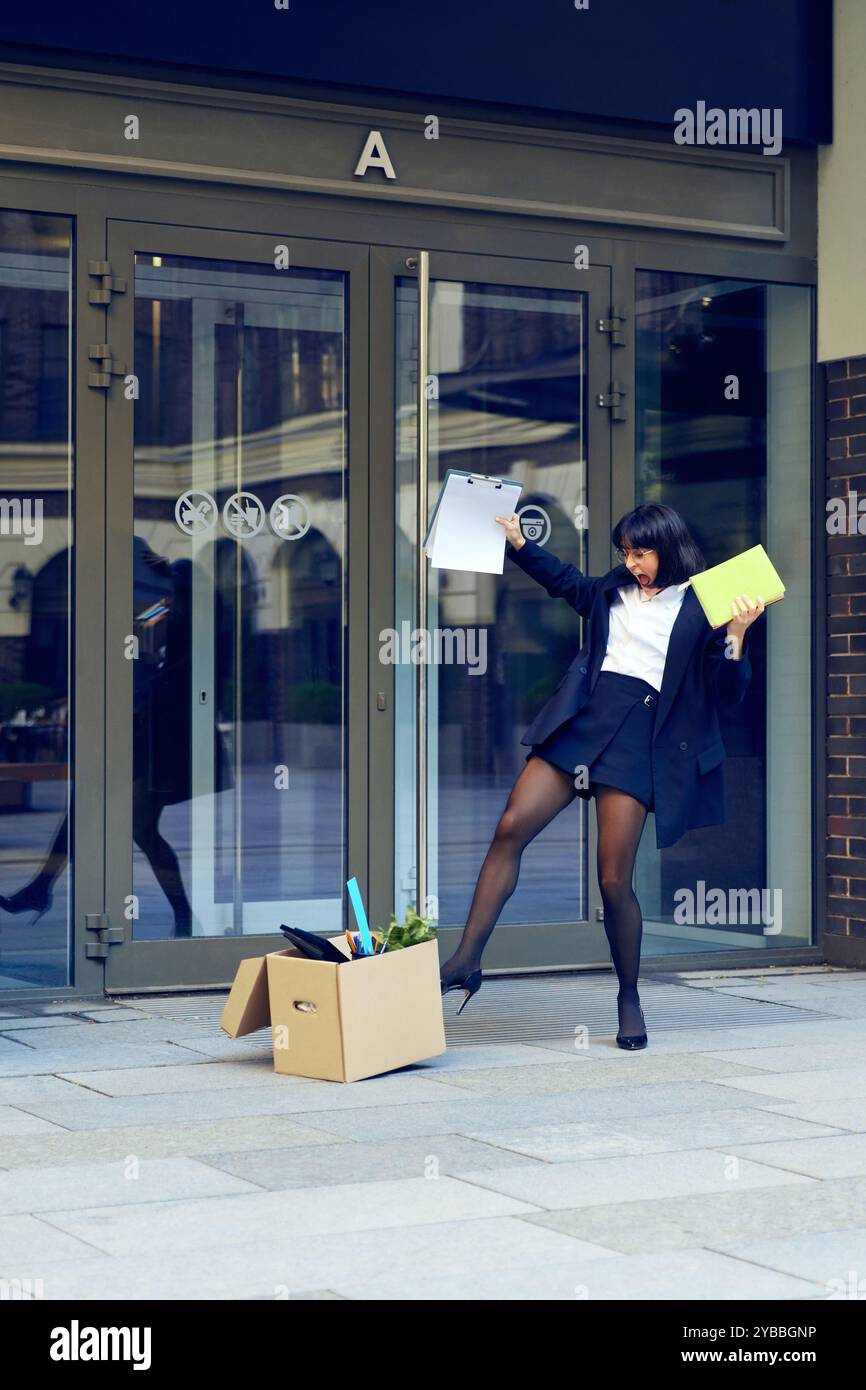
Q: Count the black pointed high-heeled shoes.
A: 2